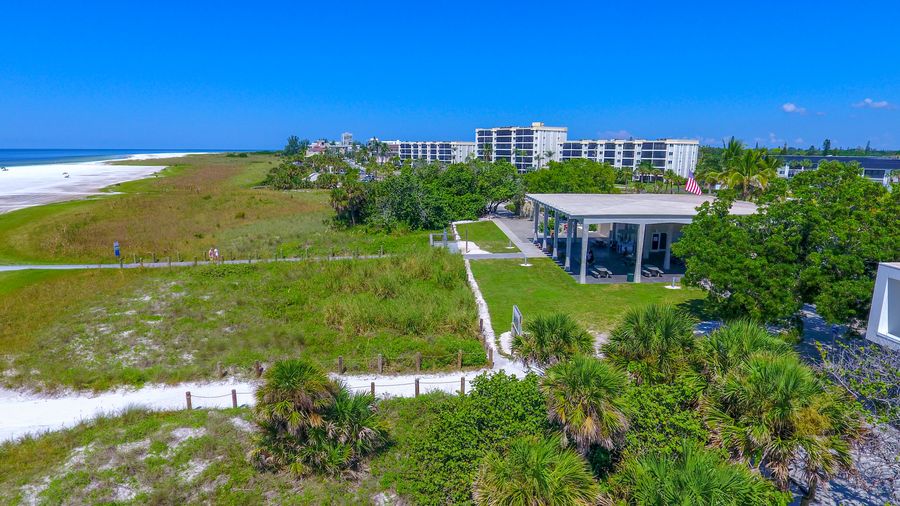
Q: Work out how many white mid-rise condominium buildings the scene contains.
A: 3